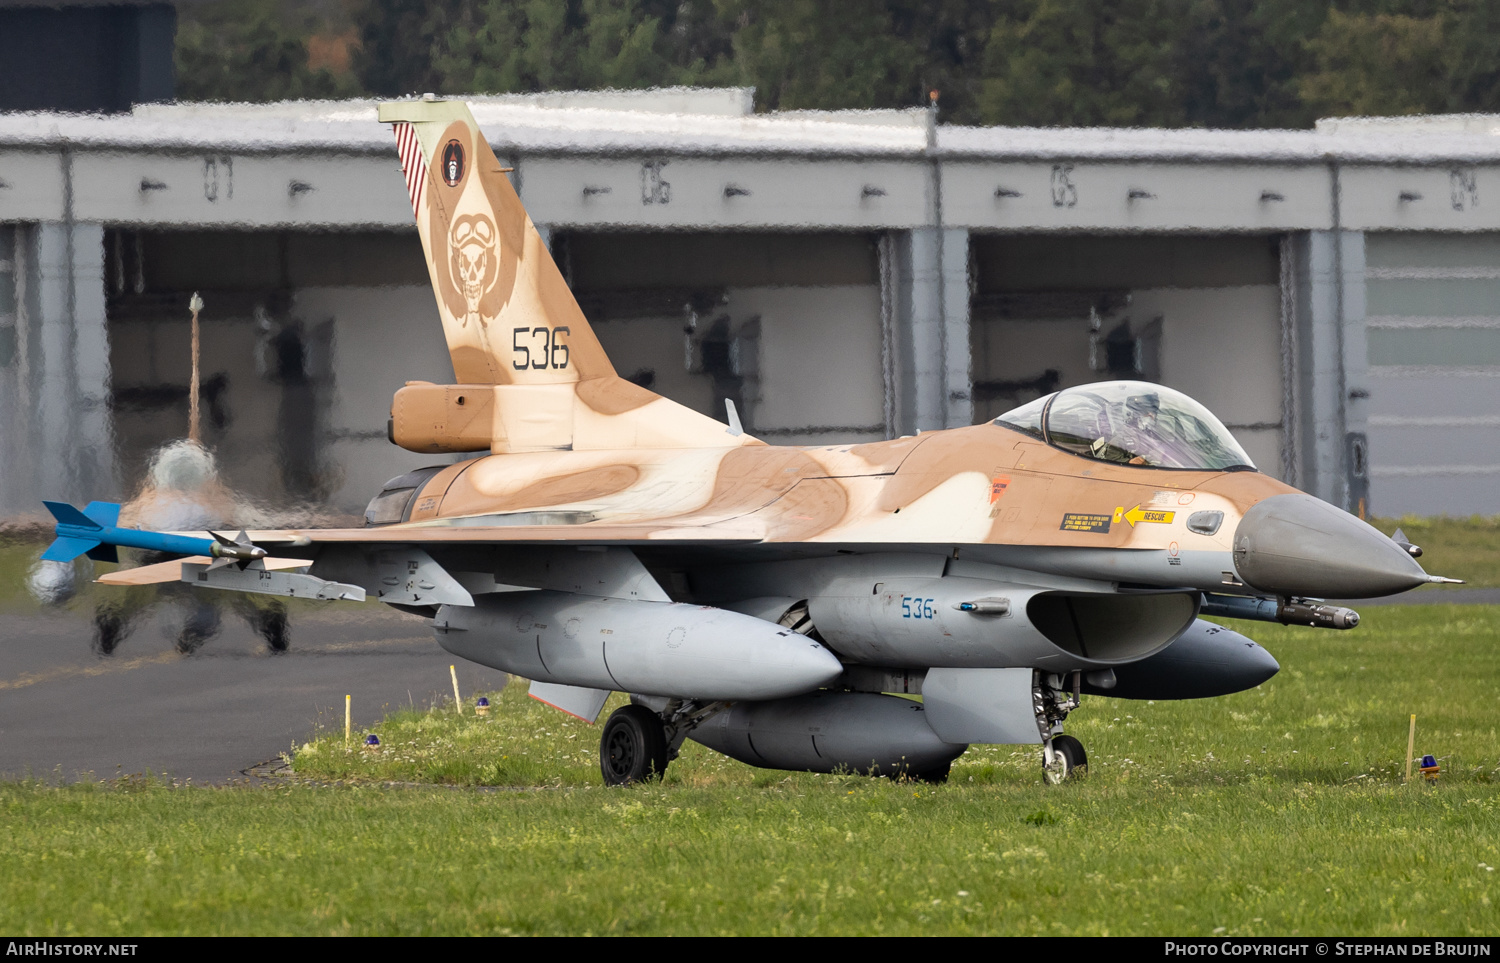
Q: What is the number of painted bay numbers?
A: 4